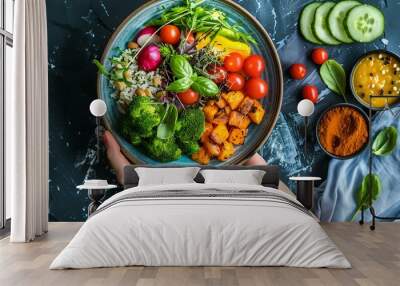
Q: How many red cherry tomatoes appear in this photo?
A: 10